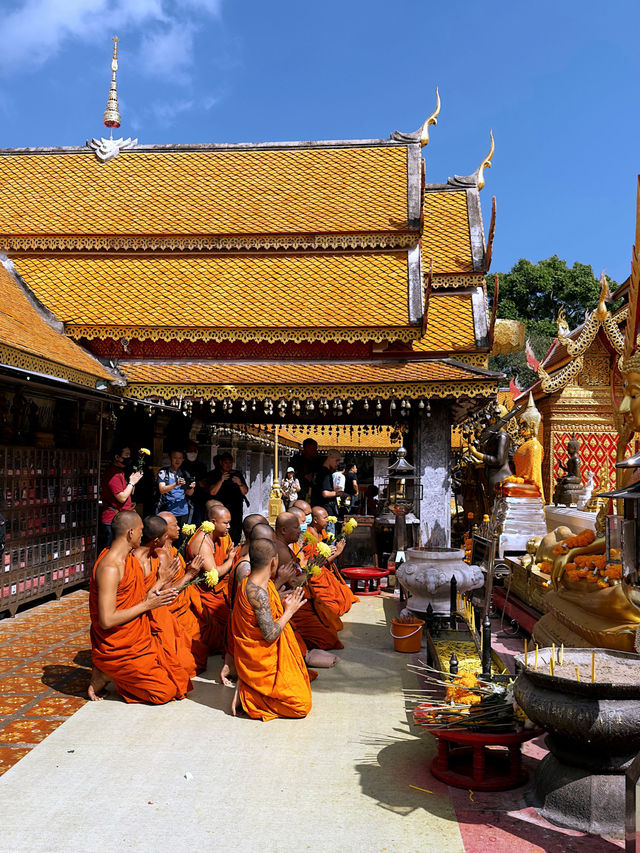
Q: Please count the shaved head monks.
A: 12